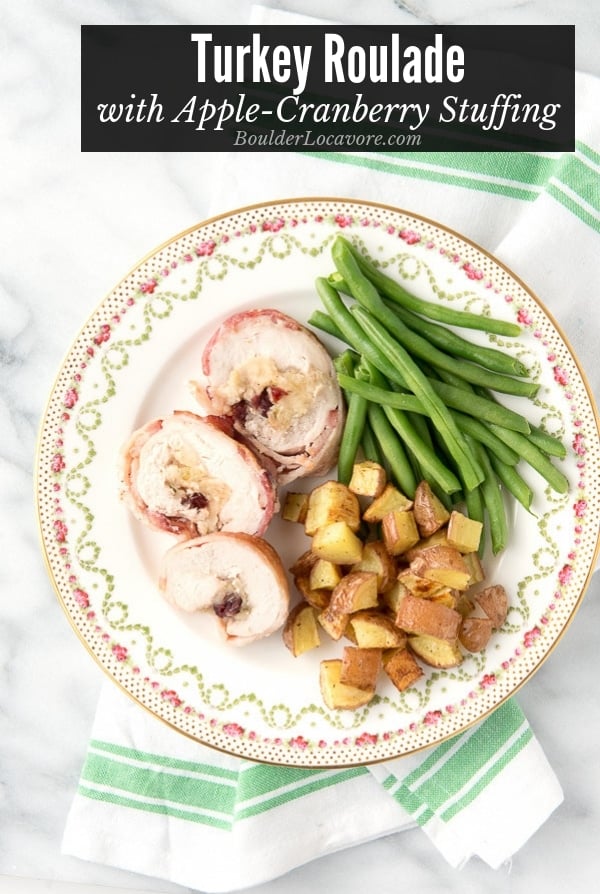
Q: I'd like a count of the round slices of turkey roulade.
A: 3